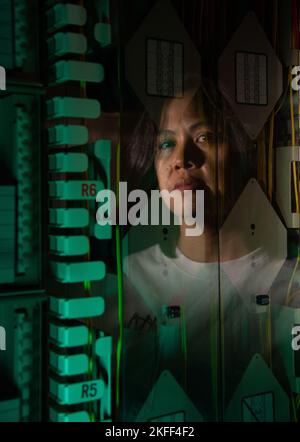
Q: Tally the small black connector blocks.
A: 2